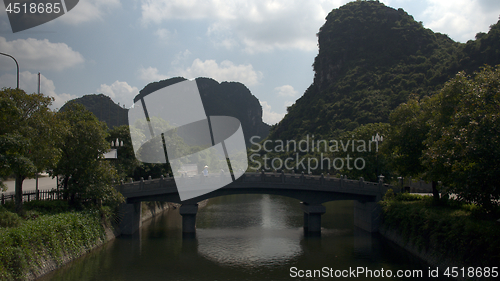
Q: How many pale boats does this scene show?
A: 0